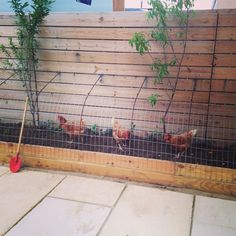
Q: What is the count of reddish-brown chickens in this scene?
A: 3